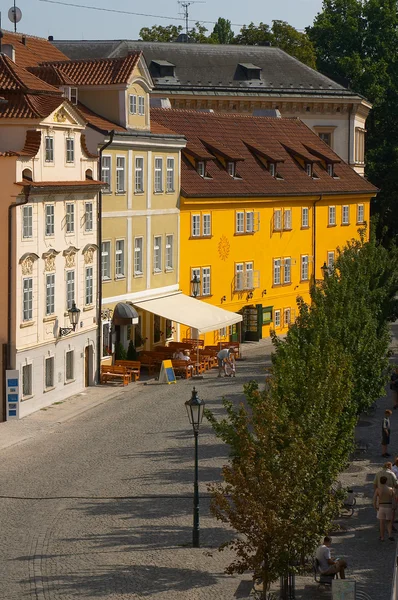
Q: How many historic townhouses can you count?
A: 3